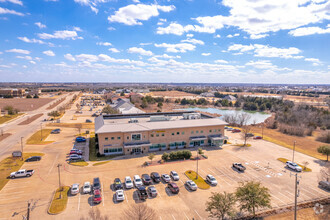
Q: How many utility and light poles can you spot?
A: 8